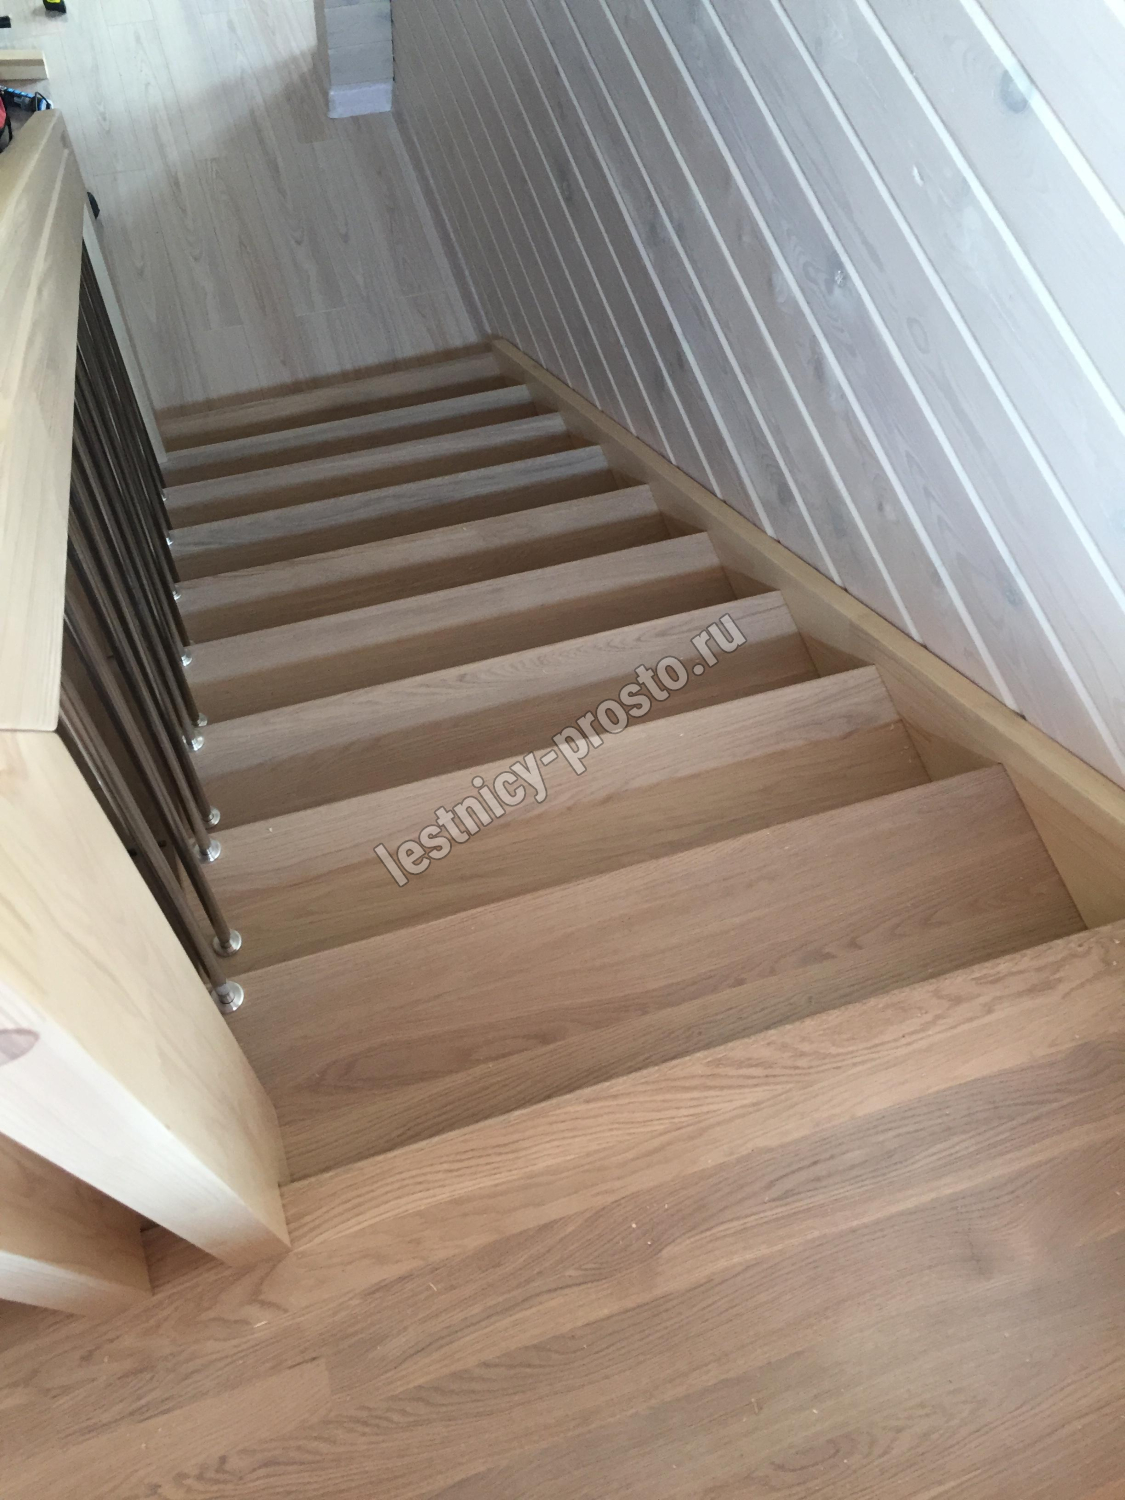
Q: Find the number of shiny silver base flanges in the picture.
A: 10